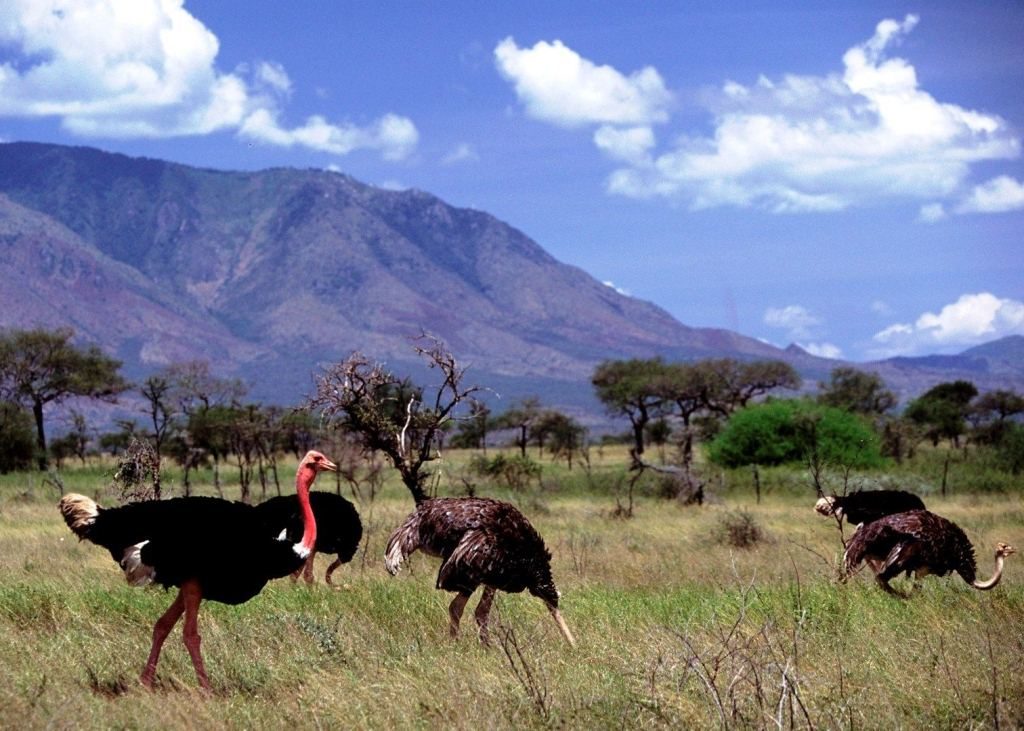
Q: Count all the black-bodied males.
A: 3